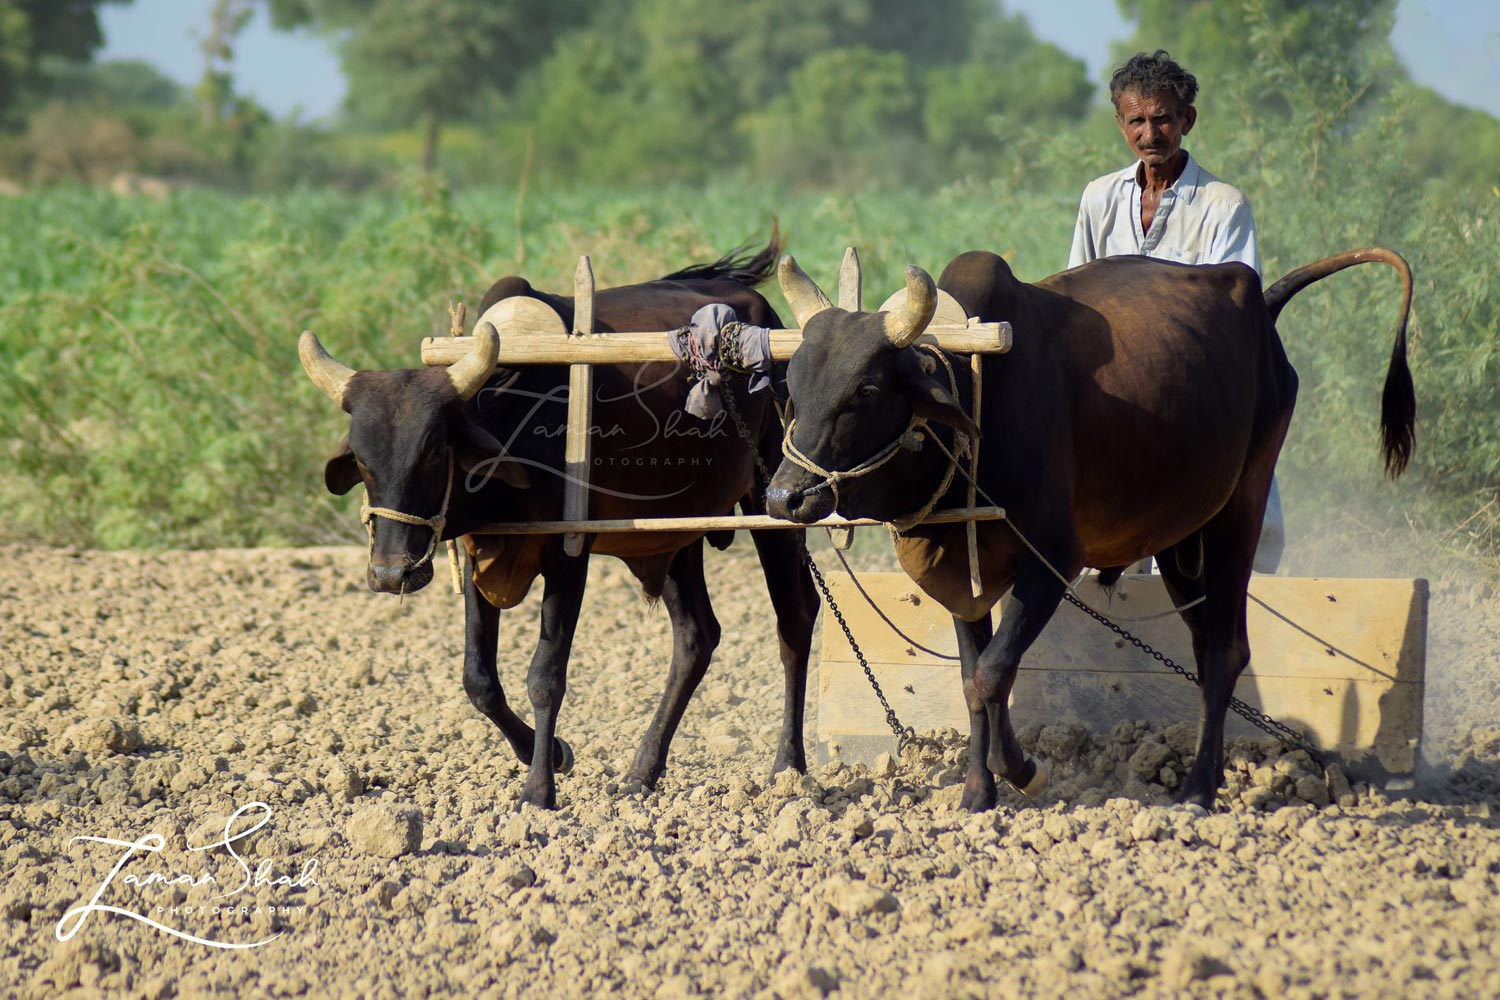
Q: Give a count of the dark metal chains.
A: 2